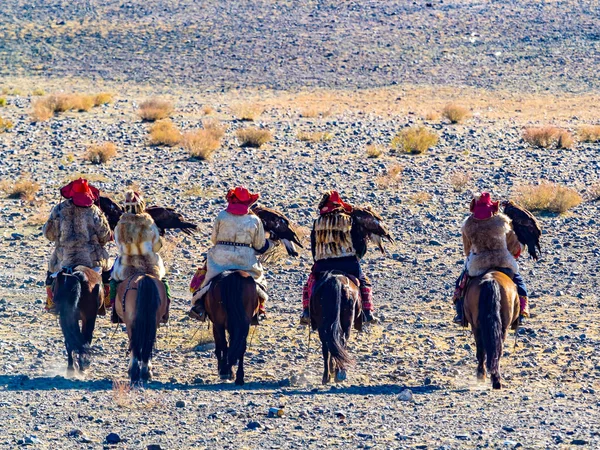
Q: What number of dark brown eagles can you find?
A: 5